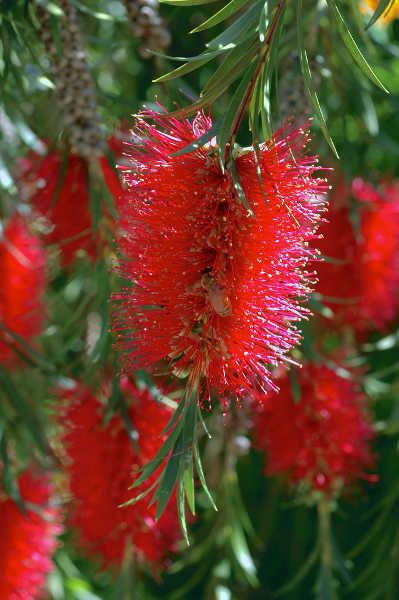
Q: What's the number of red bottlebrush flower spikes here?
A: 7